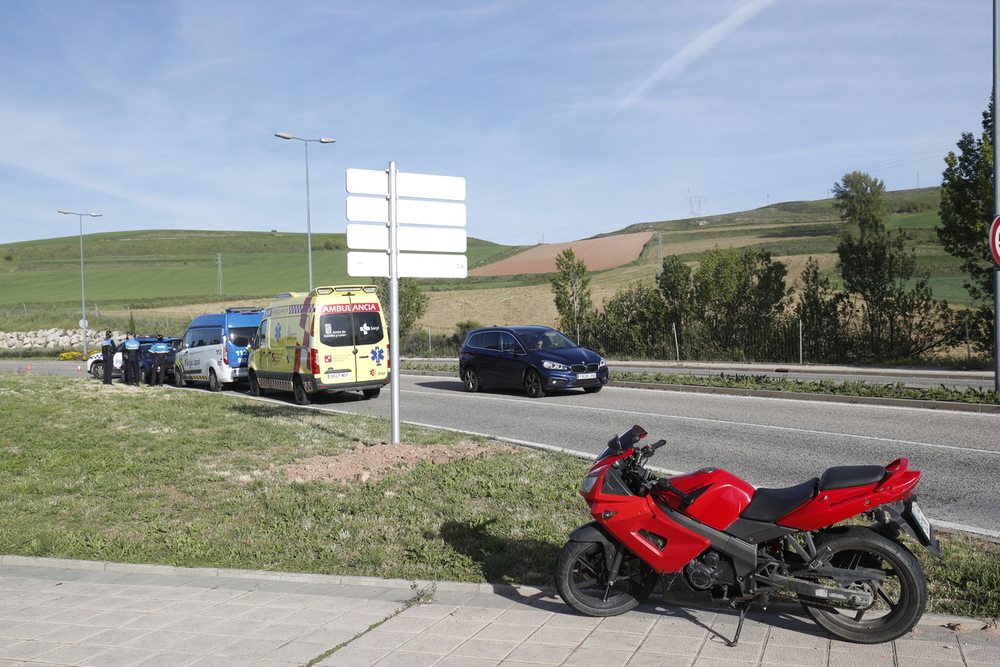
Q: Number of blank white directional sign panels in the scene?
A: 4